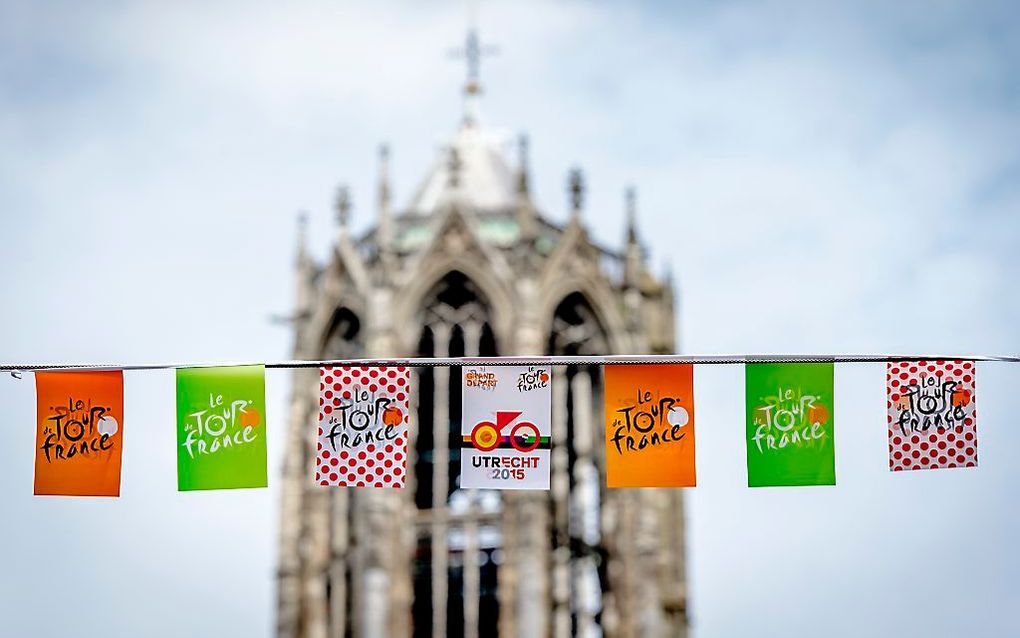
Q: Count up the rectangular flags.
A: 7